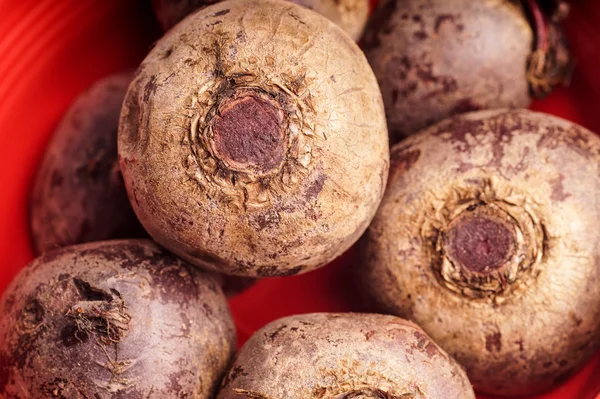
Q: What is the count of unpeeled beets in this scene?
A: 7